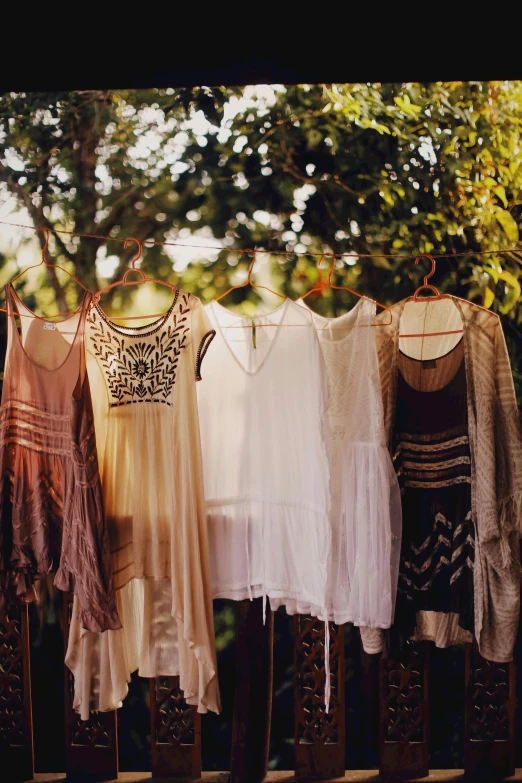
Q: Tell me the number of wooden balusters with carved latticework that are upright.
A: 6